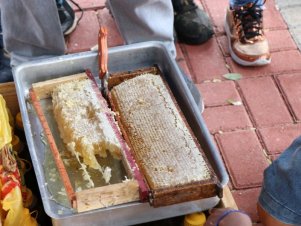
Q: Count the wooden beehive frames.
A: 2